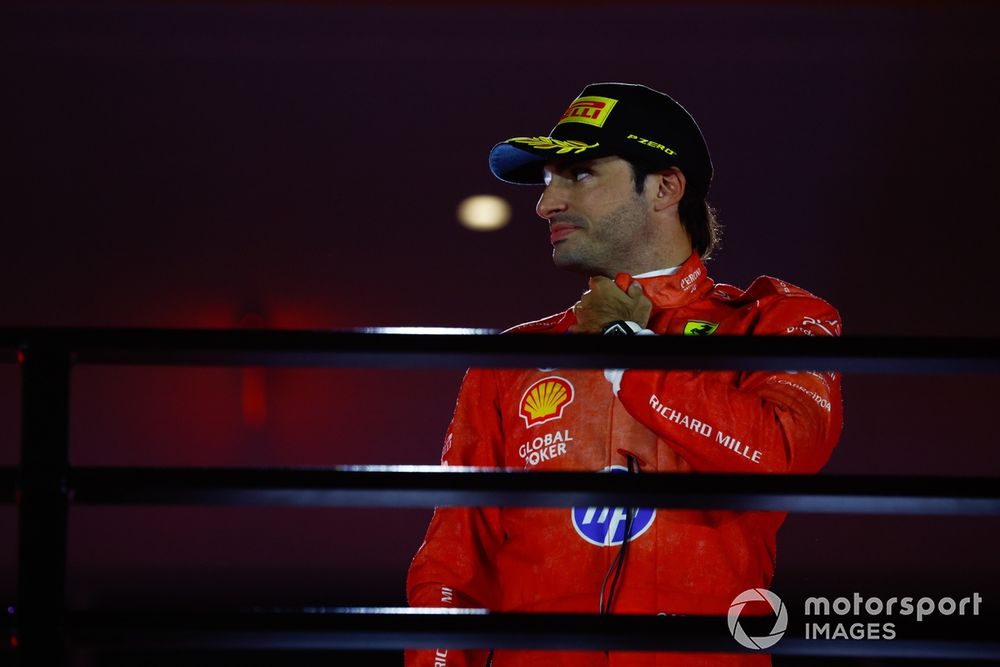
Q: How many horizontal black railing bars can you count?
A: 3